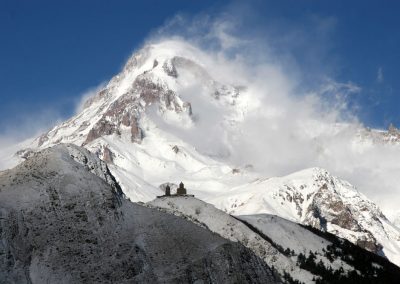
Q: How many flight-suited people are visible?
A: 0